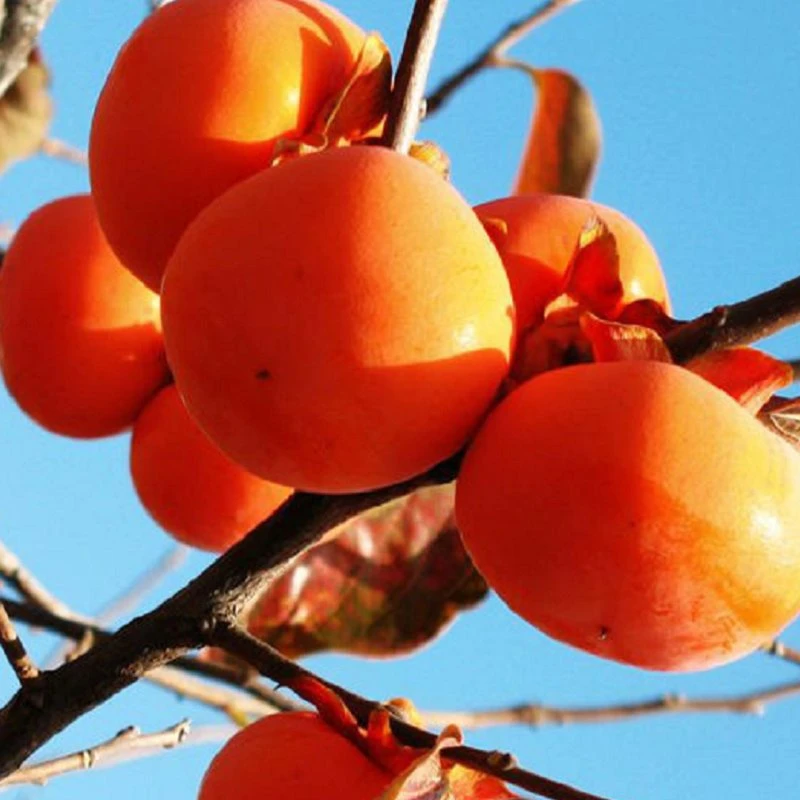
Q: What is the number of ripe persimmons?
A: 7